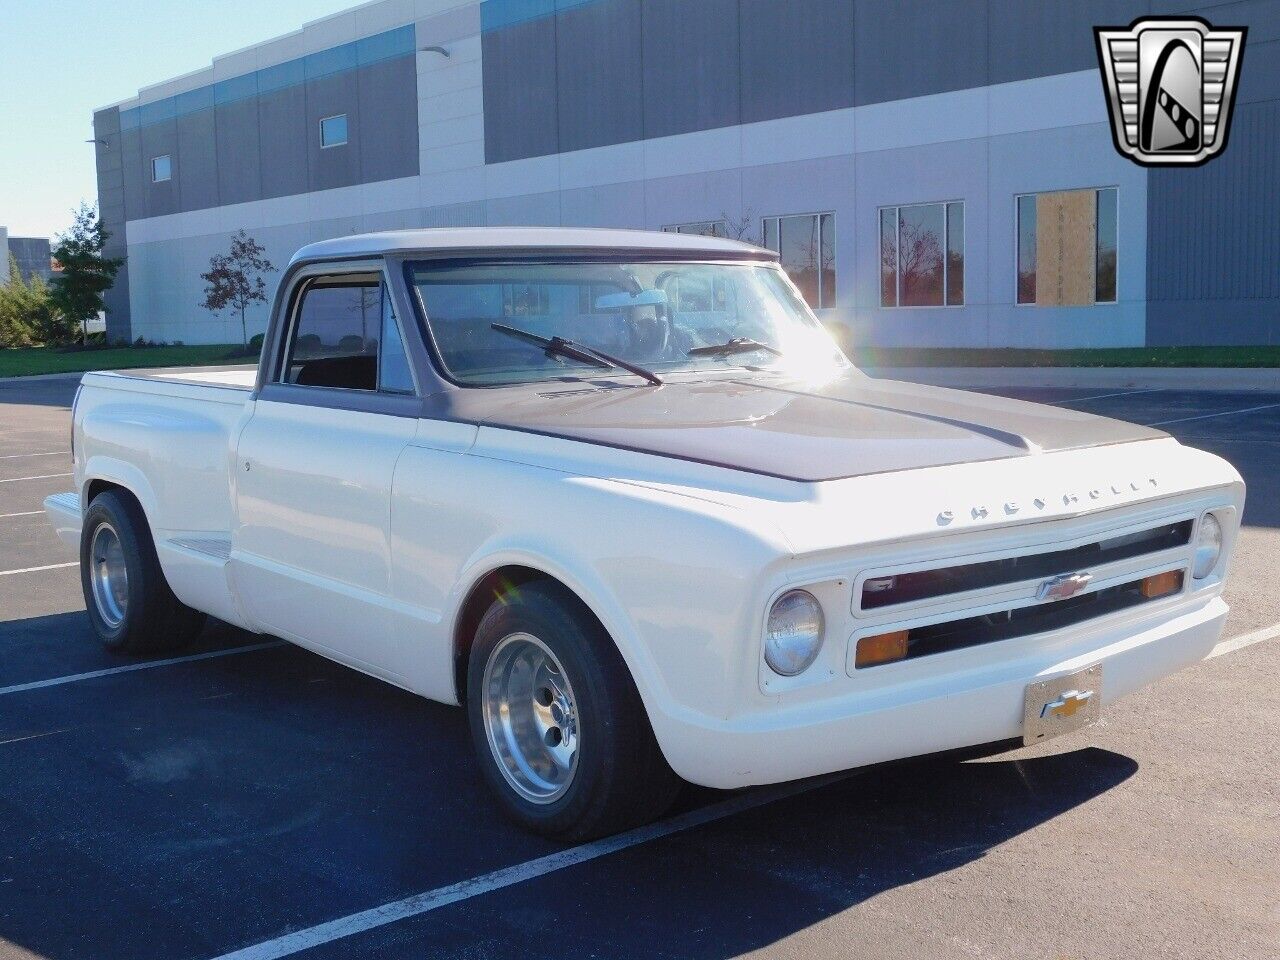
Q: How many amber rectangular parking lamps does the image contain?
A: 2